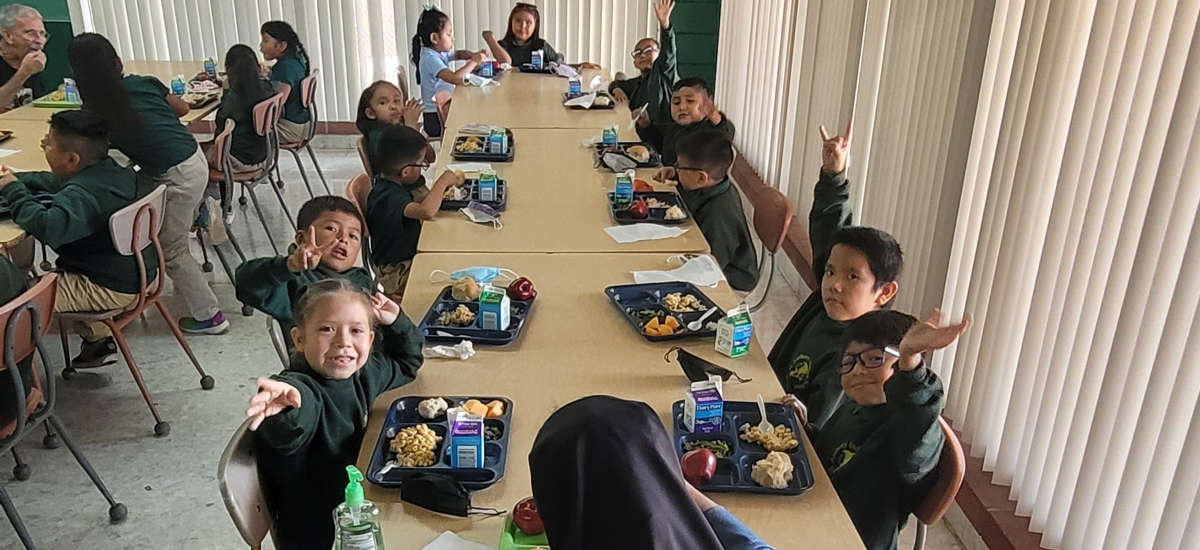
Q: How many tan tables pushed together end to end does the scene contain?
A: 3